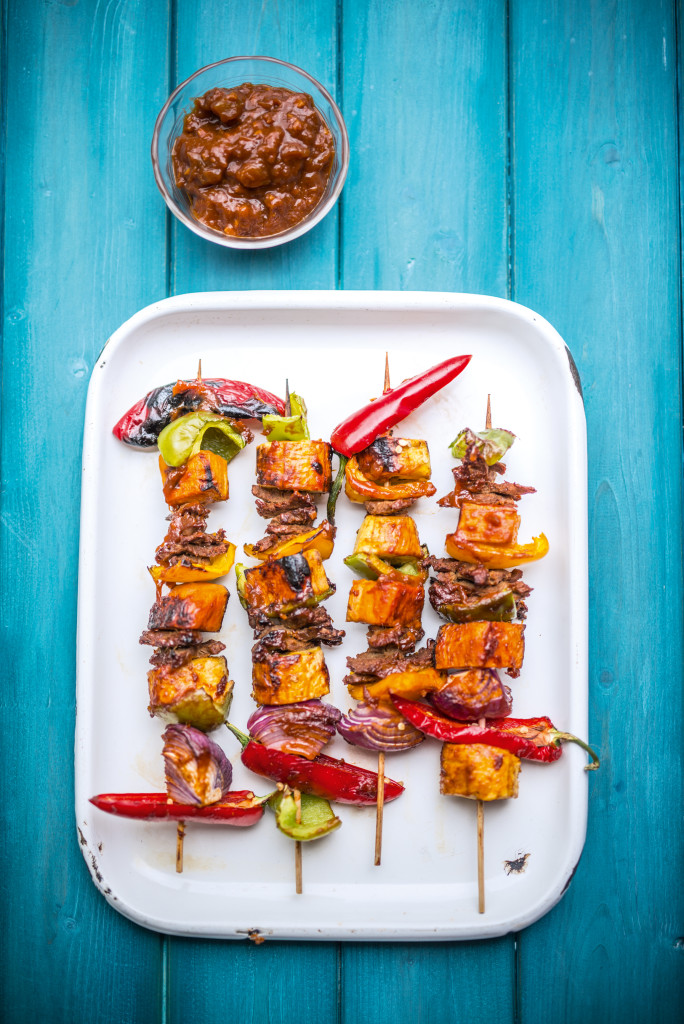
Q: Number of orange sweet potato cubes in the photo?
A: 12